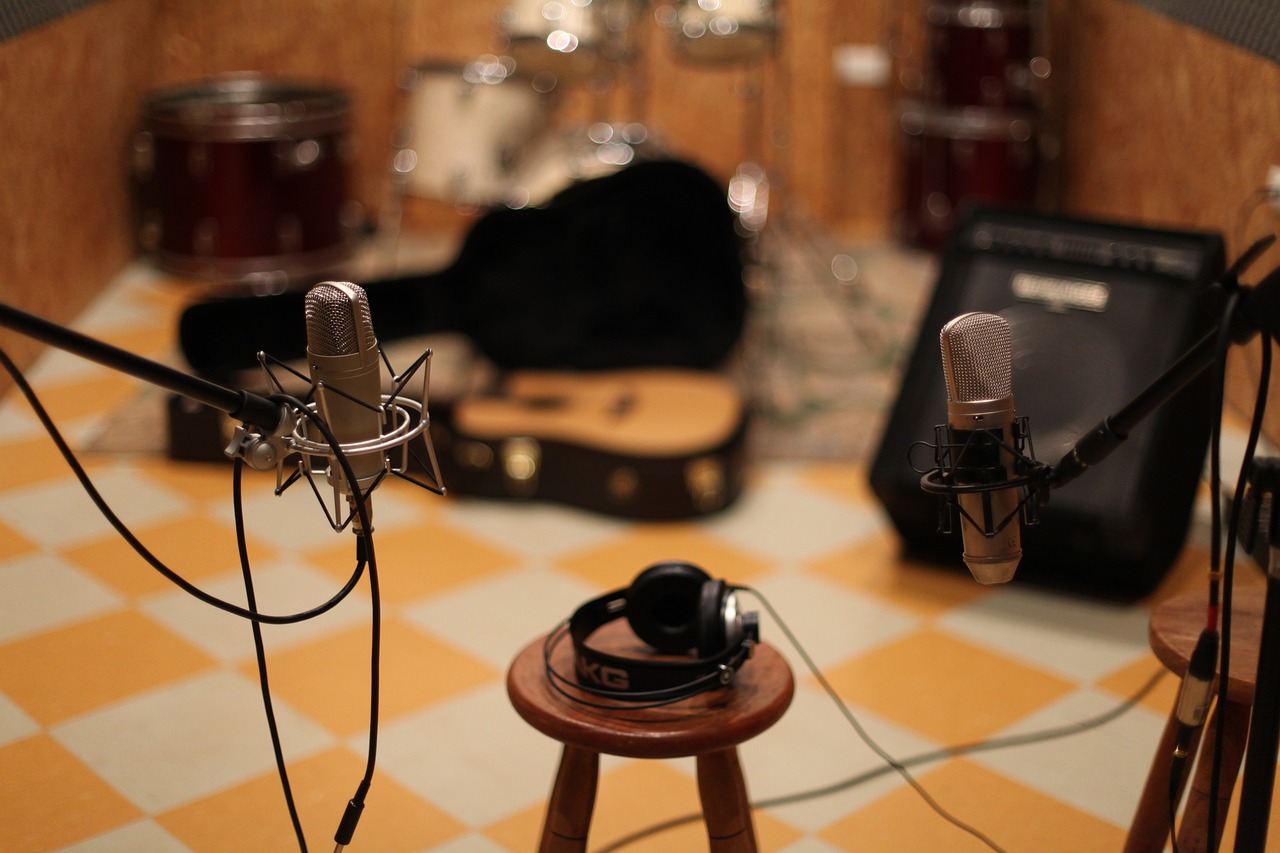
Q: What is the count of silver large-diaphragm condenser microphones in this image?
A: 2